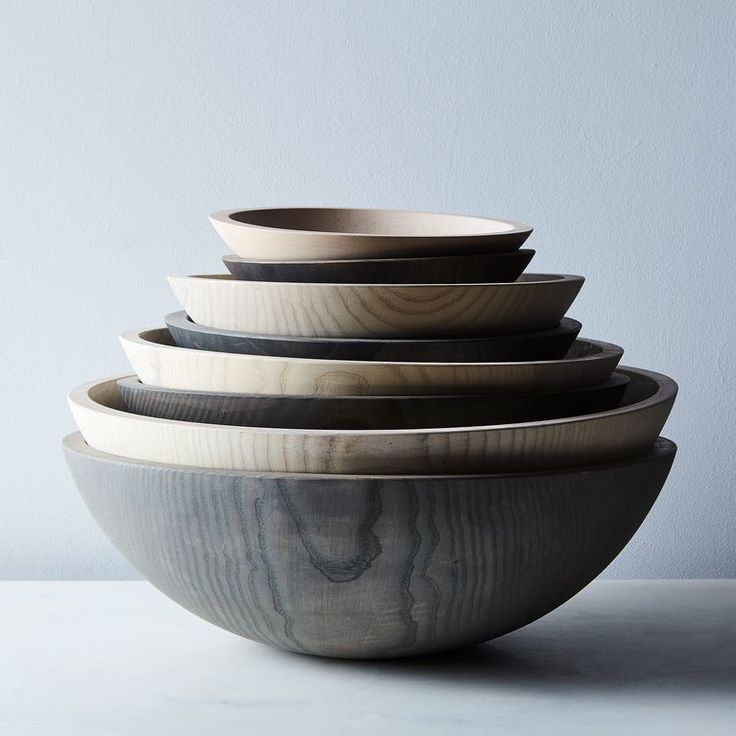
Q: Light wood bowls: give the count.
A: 4